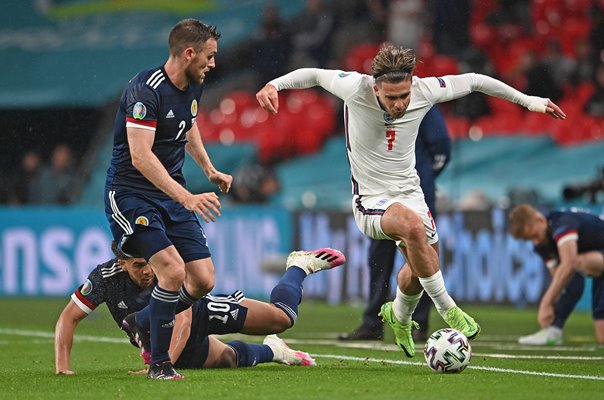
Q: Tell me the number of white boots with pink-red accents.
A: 2